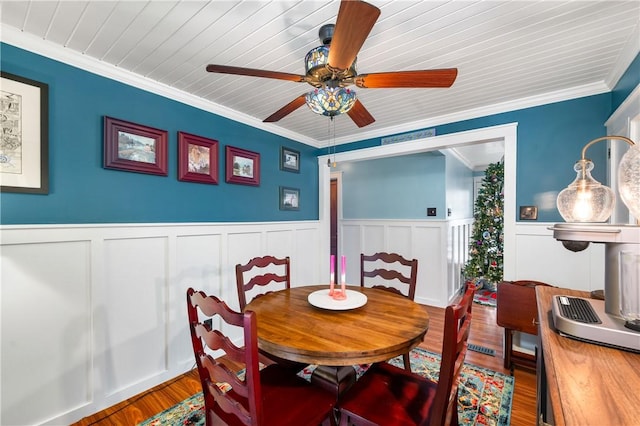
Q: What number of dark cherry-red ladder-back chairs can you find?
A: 4